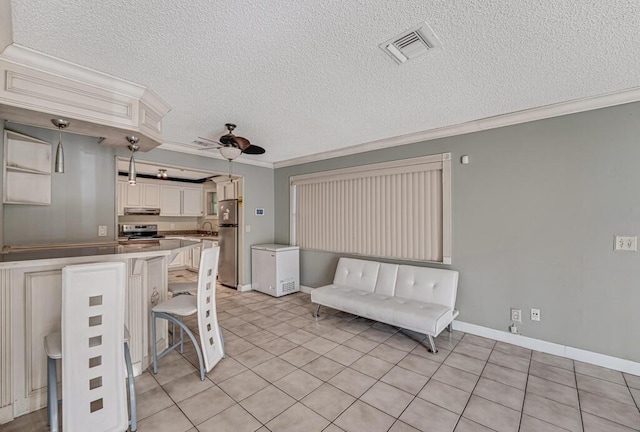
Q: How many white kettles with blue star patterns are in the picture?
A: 0